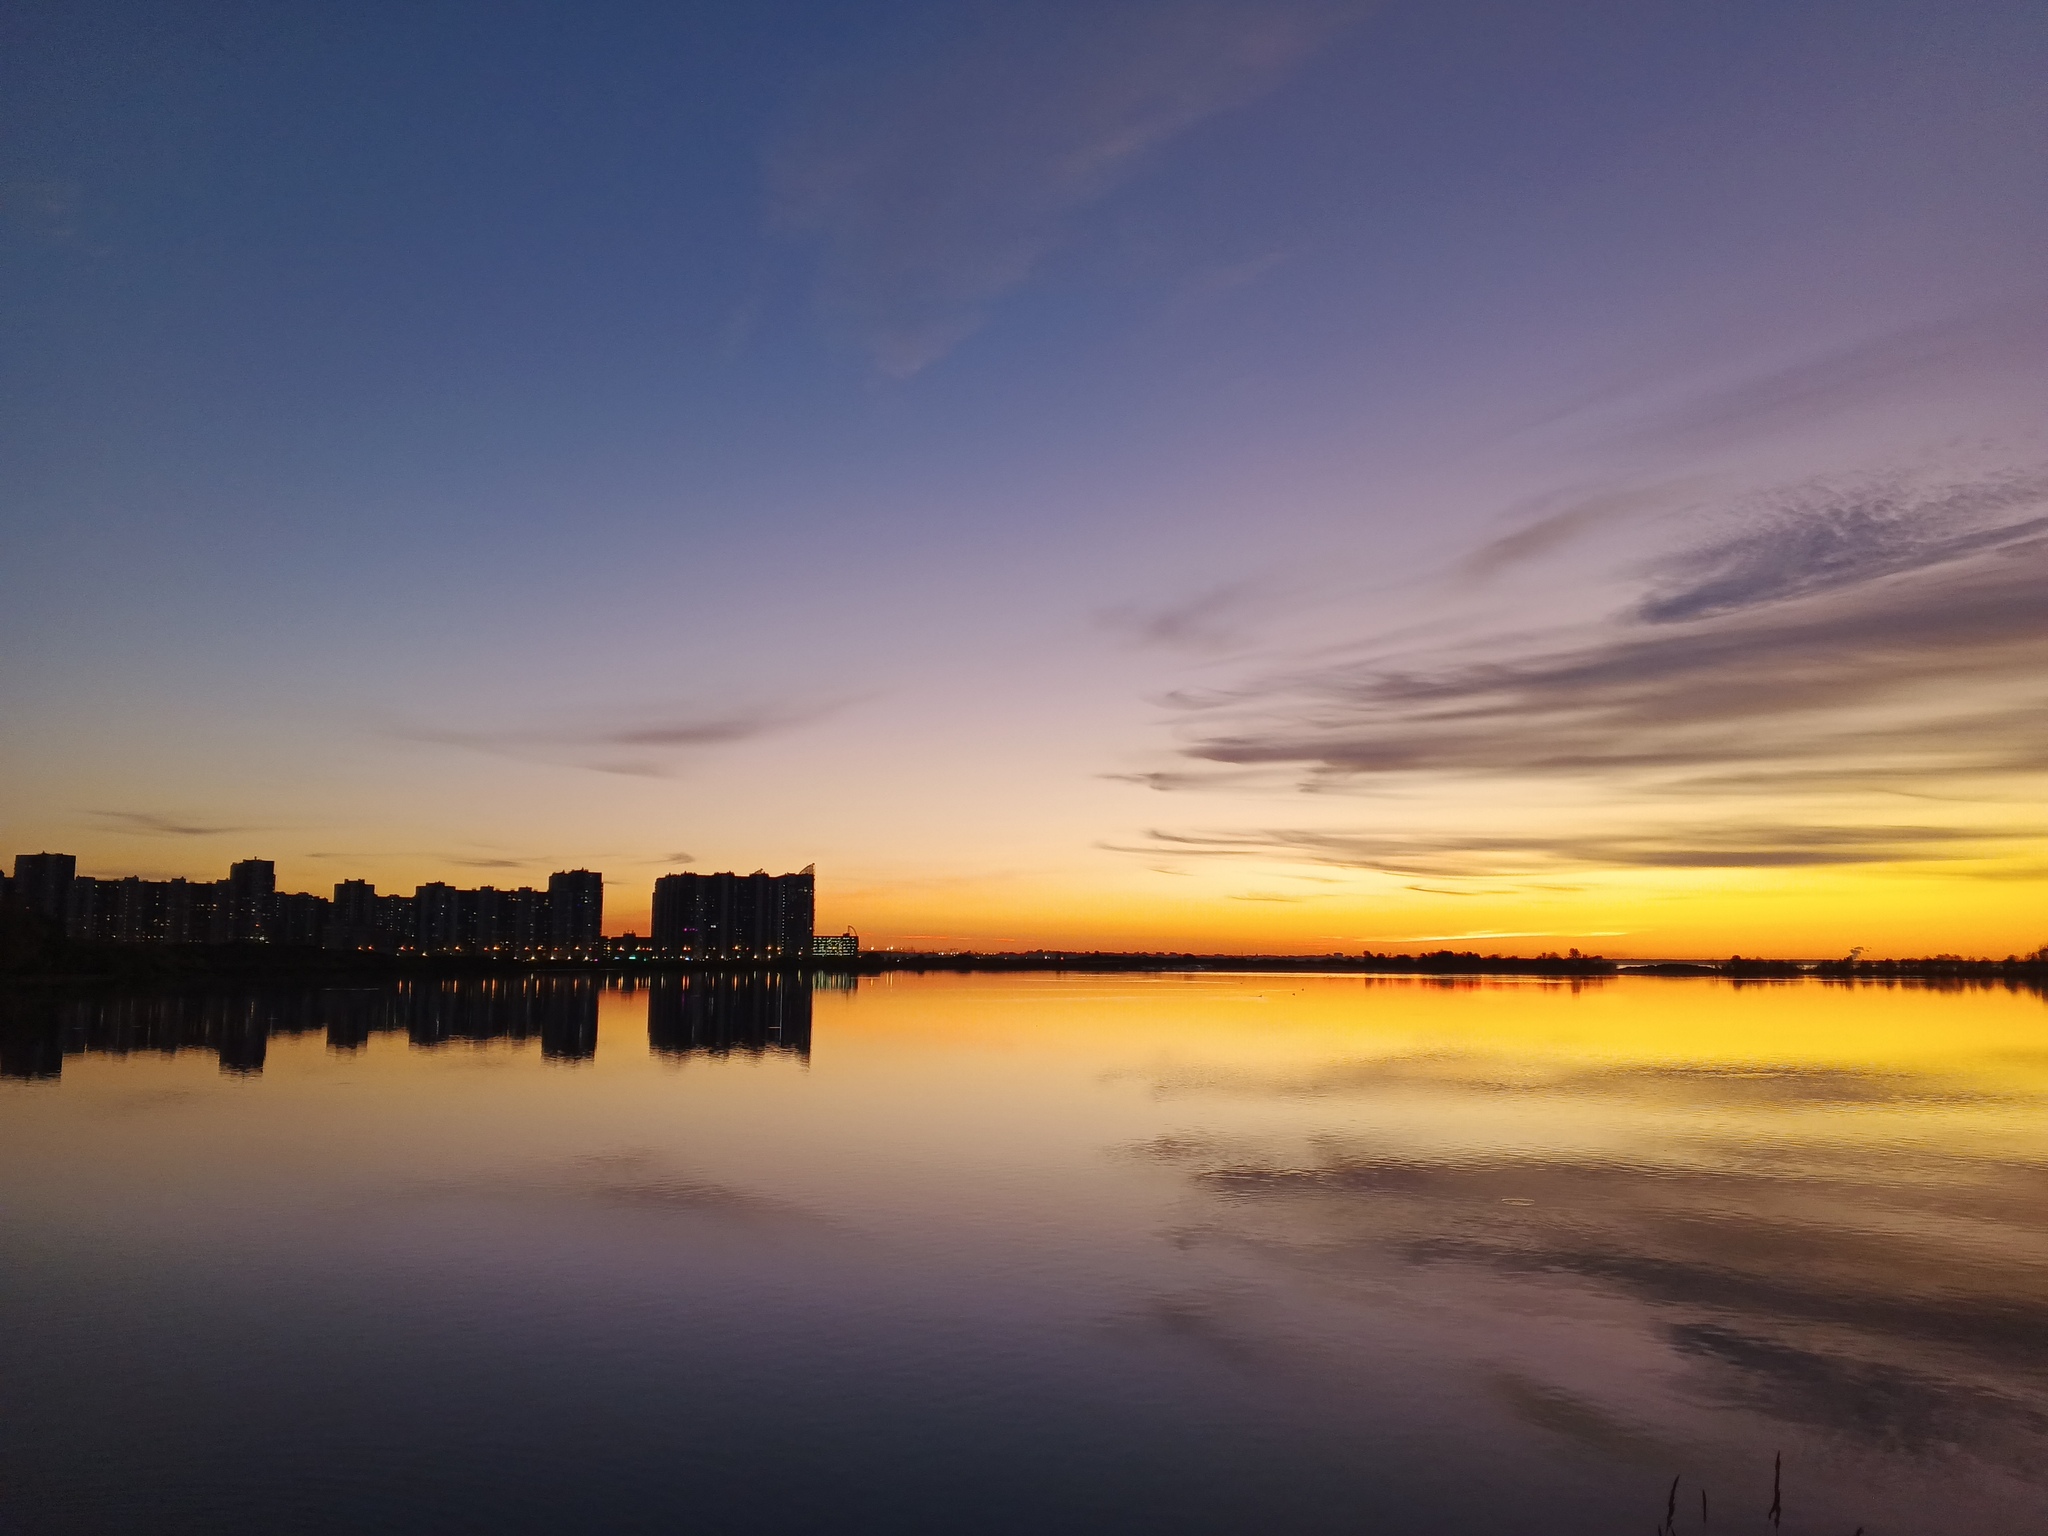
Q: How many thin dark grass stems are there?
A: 3